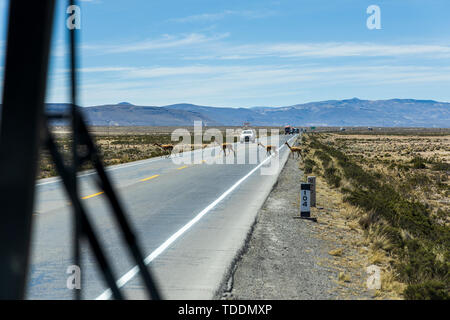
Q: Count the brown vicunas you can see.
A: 4